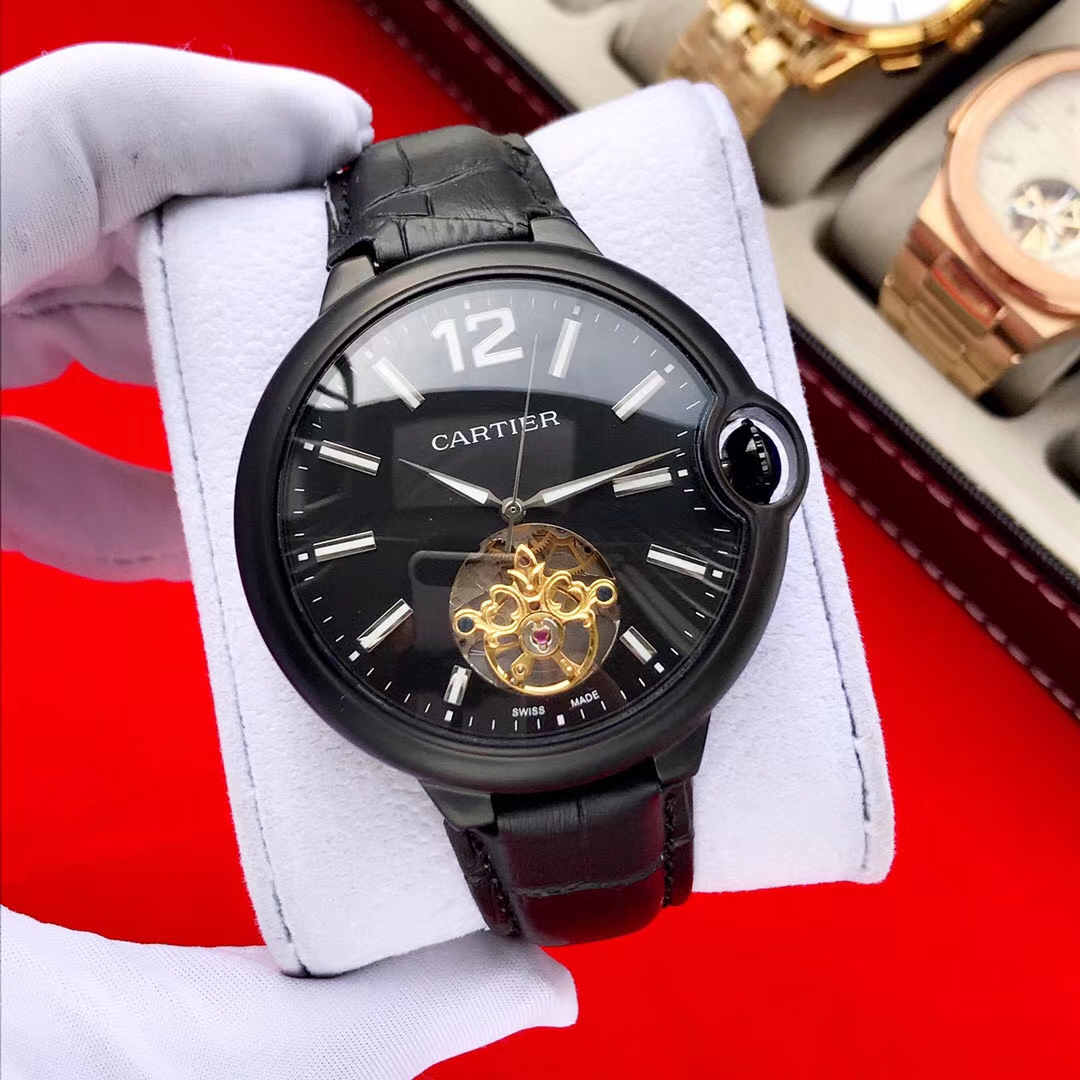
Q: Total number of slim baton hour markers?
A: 10